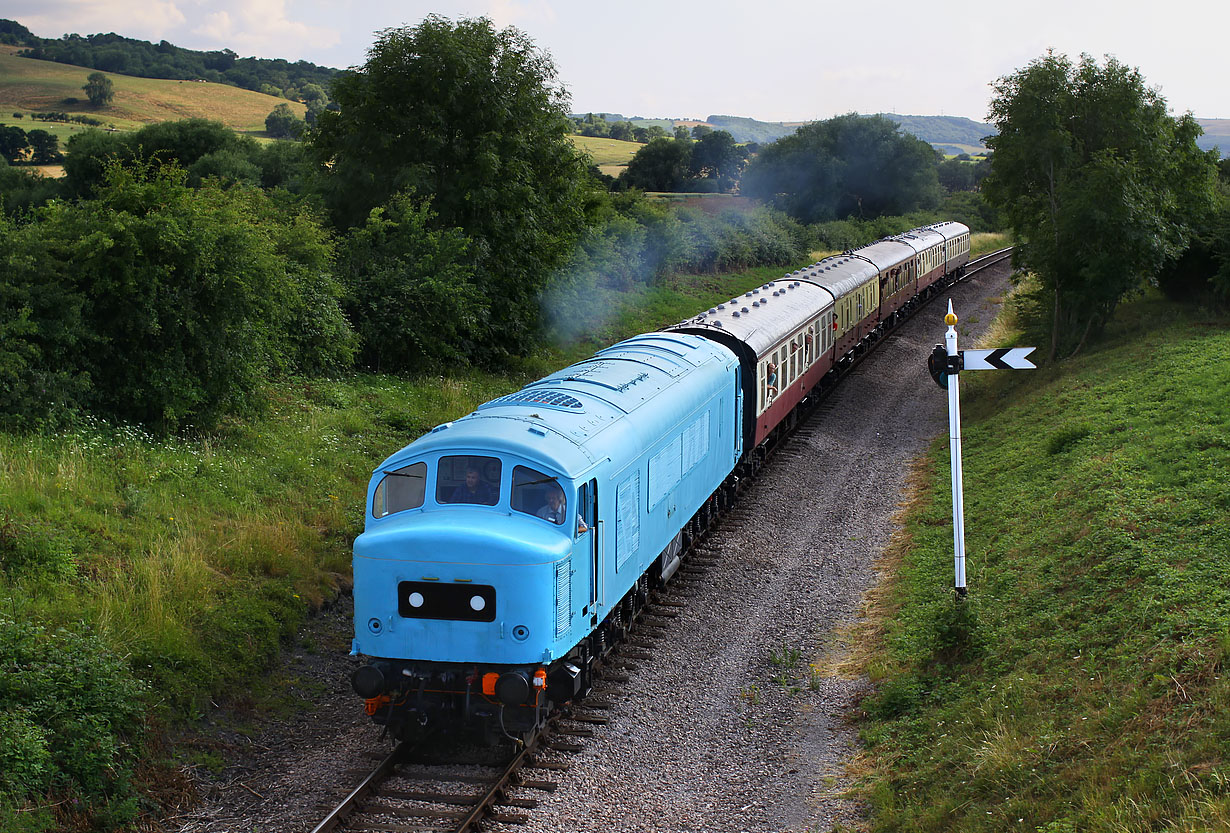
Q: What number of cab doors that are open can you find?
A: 1